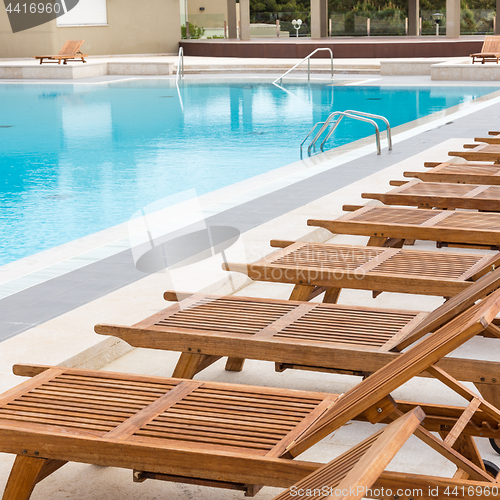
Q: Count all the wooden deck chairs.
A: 11